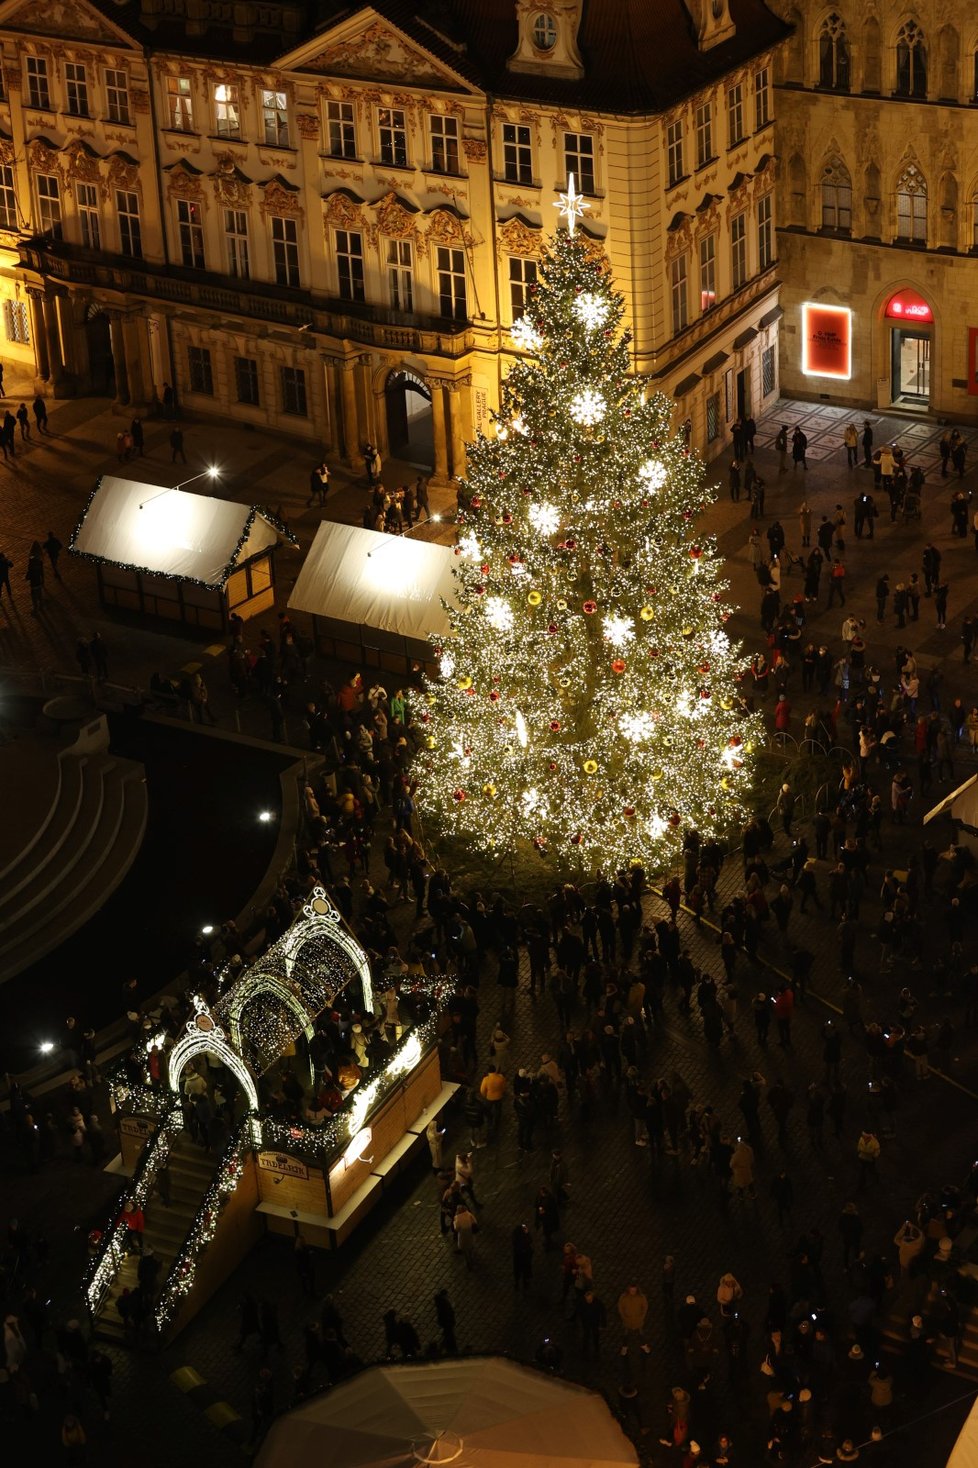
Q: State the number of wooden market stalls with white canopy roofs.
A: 2